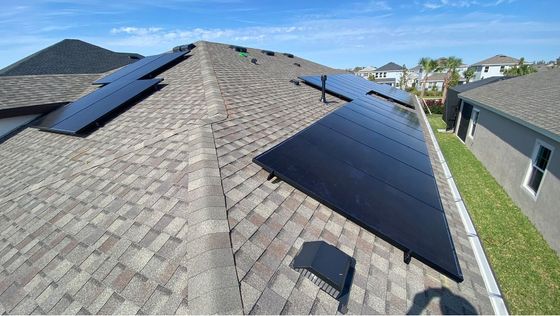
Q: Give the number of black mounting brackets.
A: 2